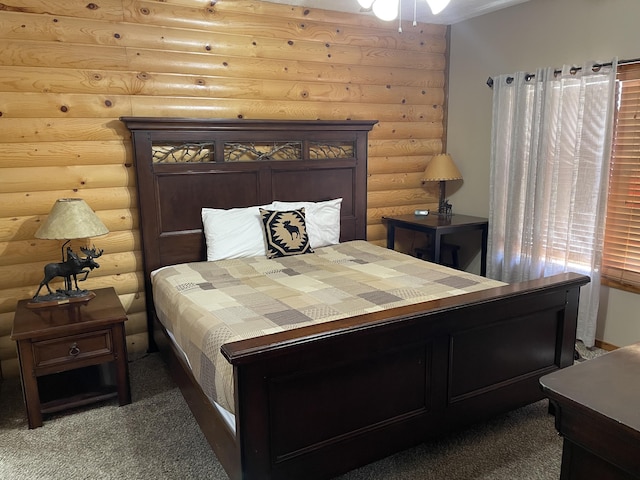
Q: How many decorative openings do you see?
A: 3